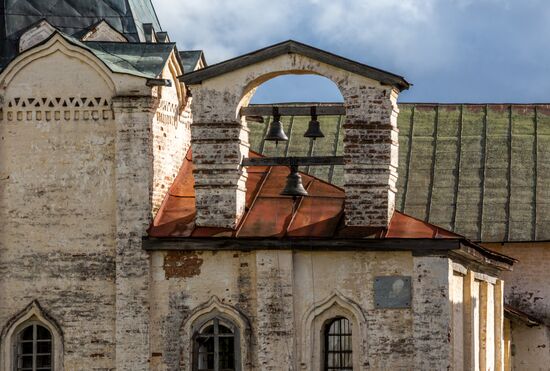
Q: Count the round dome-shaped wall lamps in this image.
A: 0